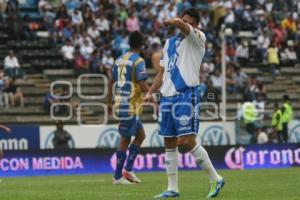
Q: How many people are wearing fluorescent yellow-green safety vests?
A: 3